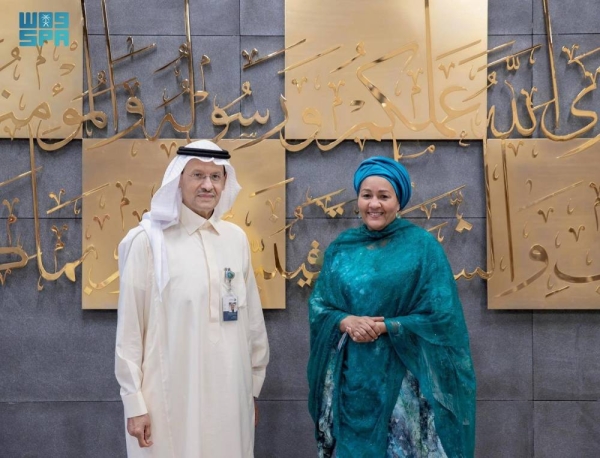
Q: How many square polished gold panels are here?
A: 4